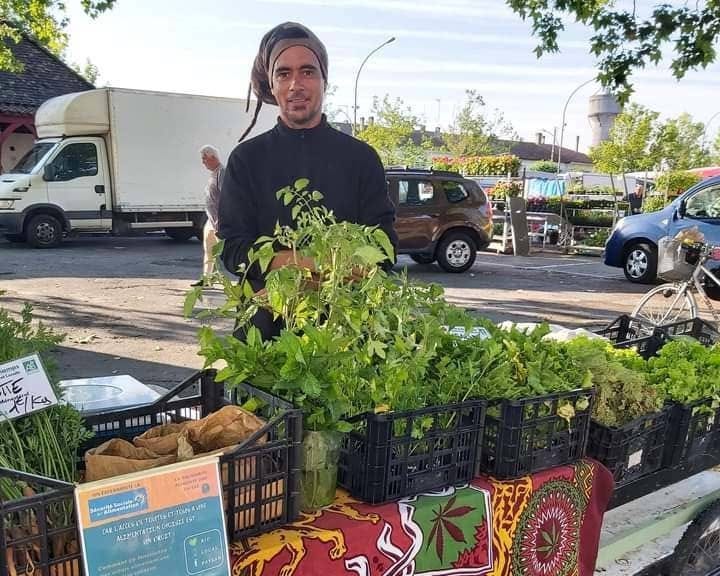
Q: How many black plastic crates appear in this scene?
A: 8